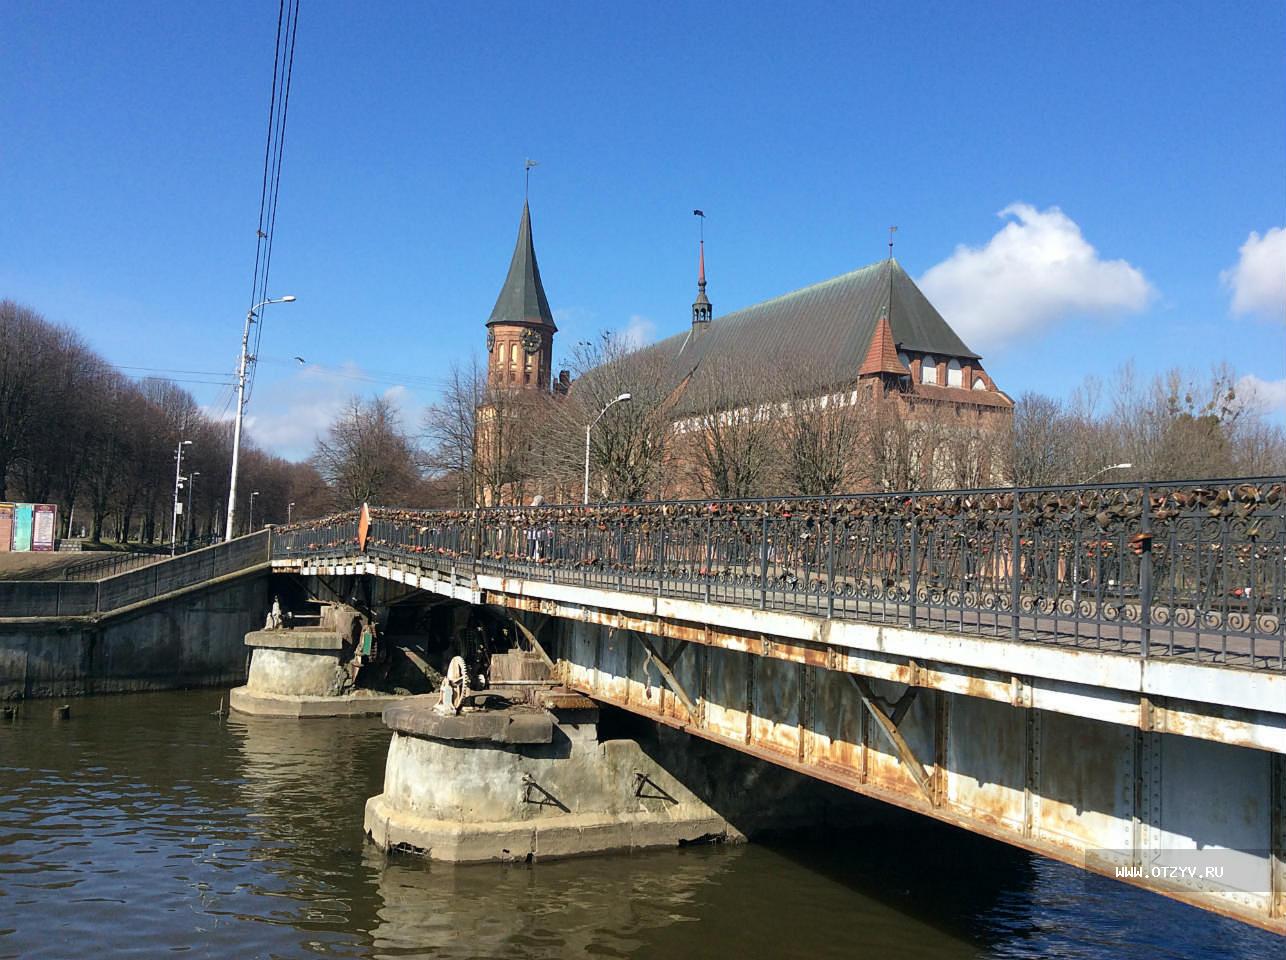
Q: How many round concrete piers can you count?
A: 2